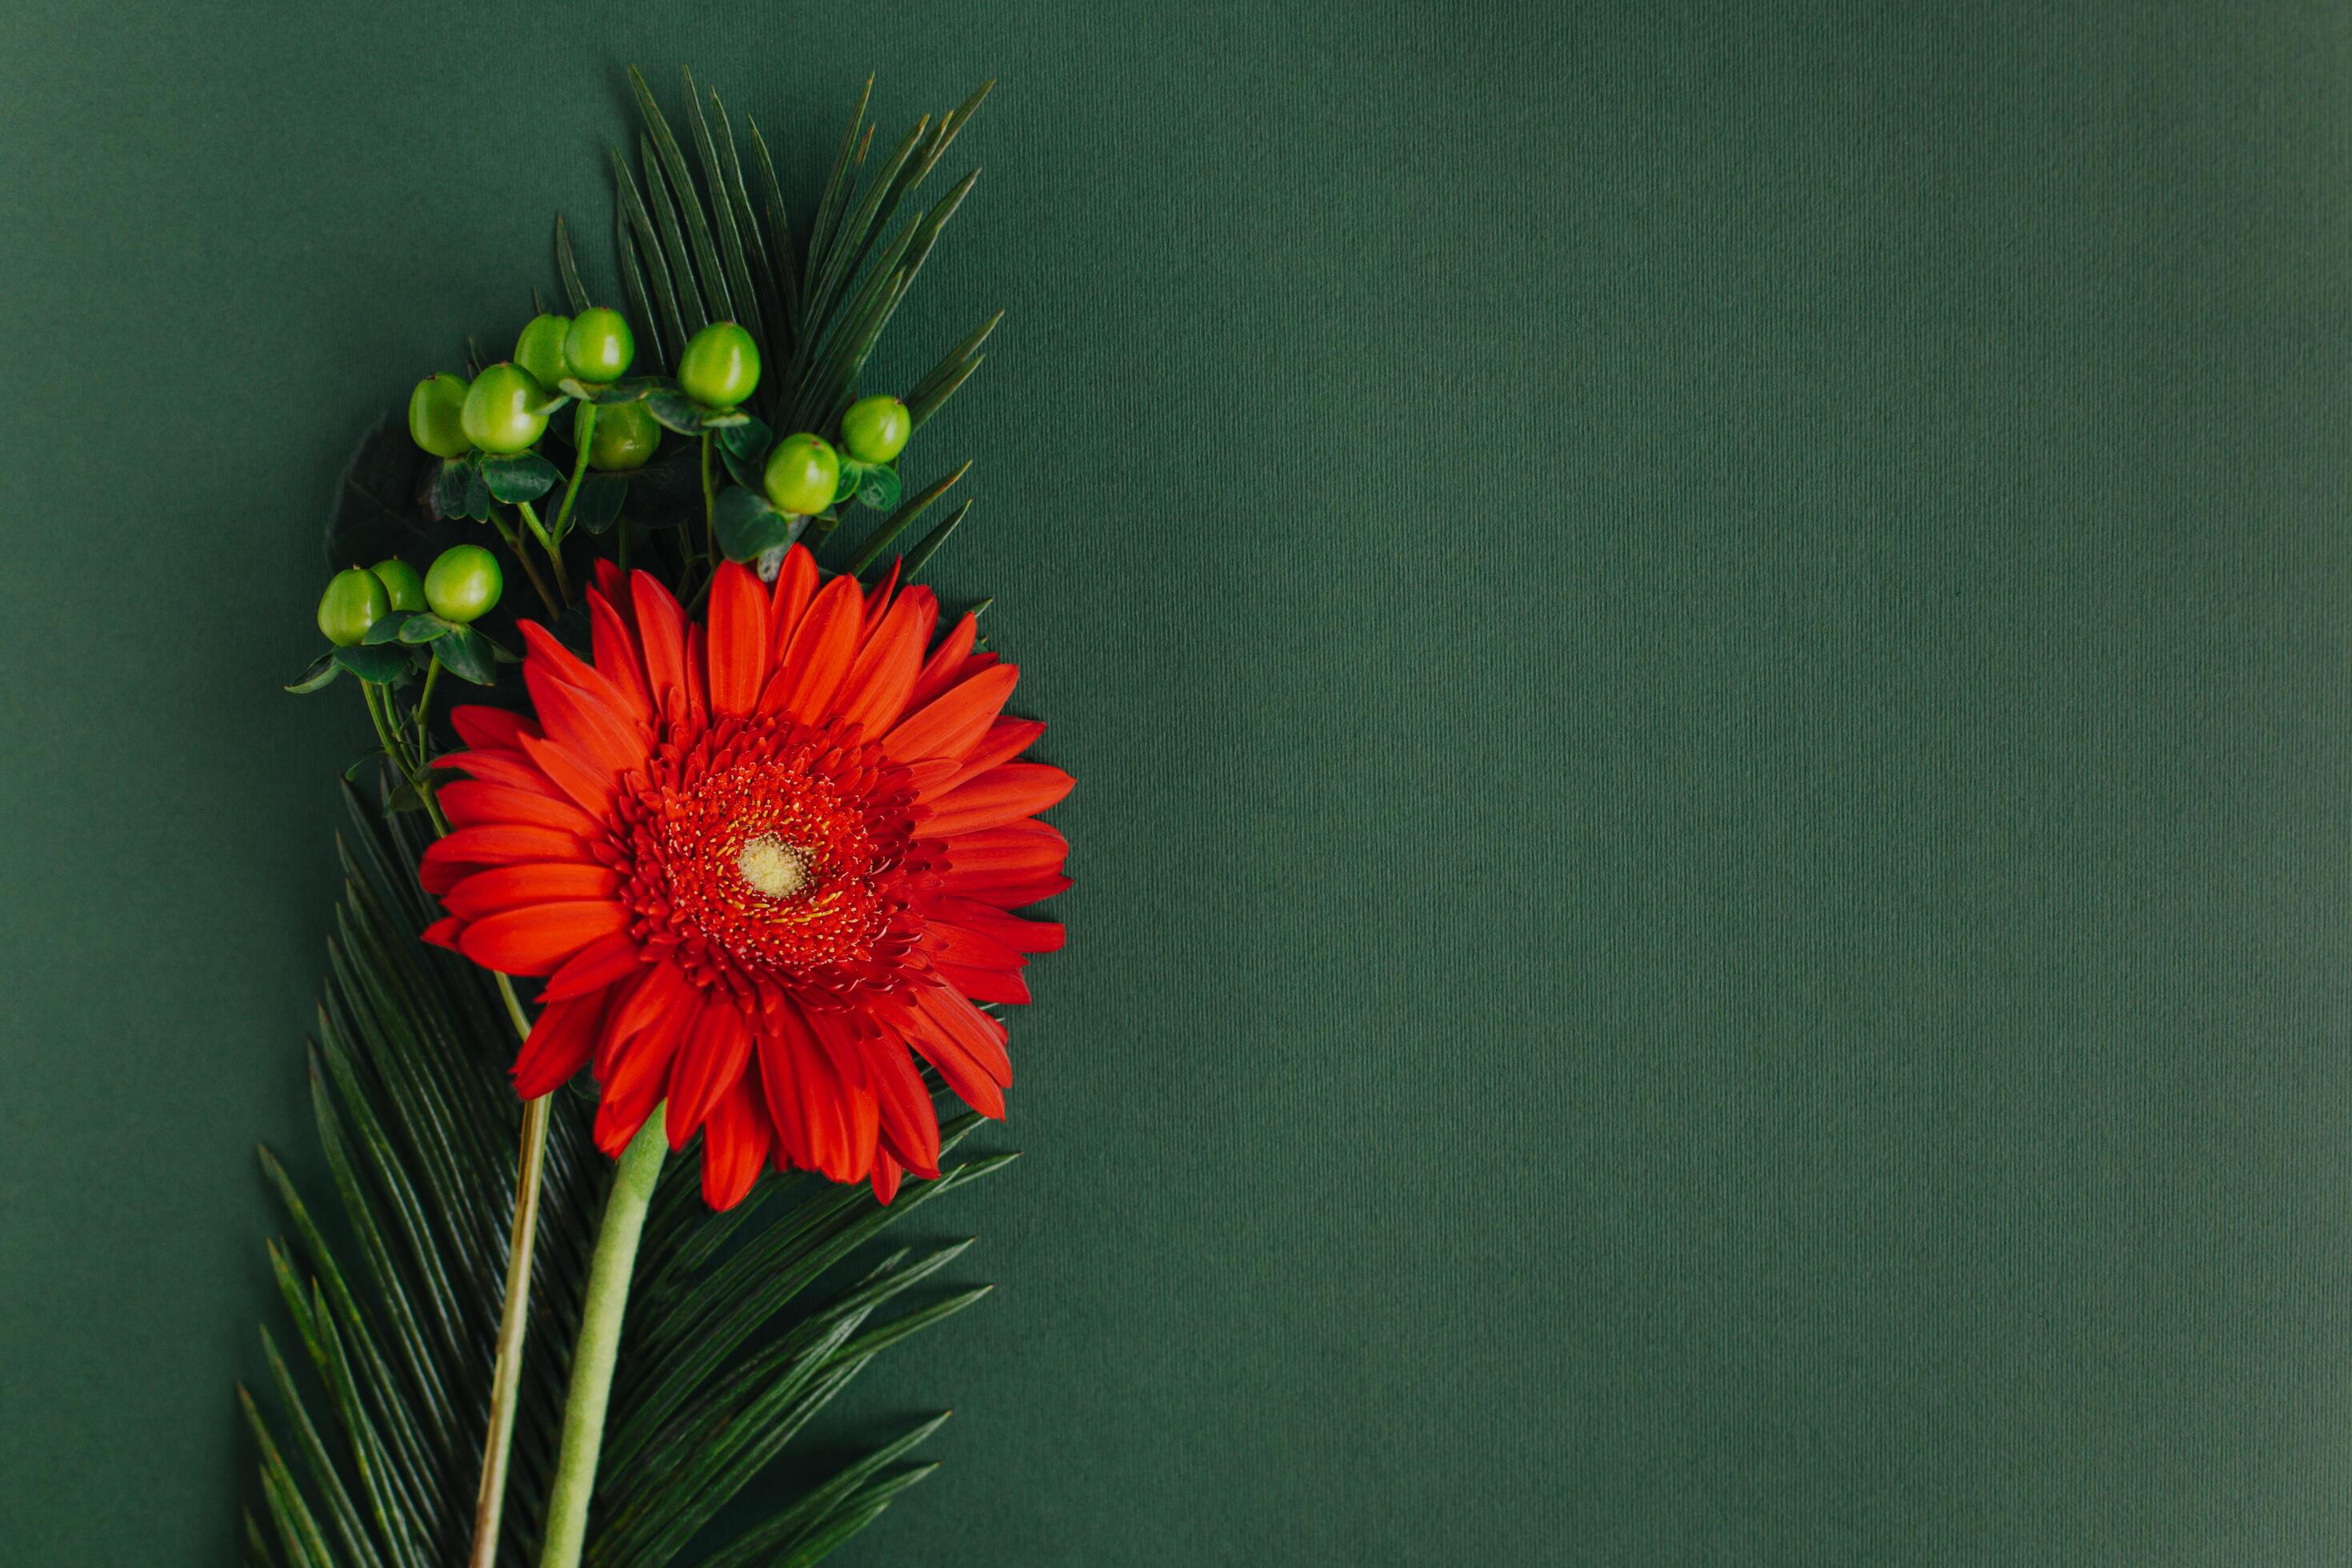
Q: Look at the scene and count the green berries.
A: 11